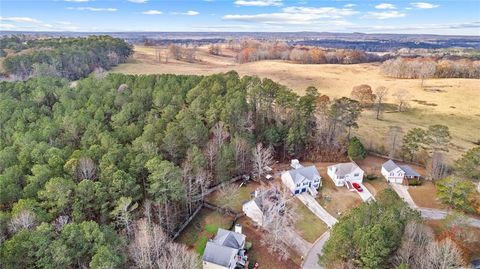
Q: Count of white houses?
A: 5